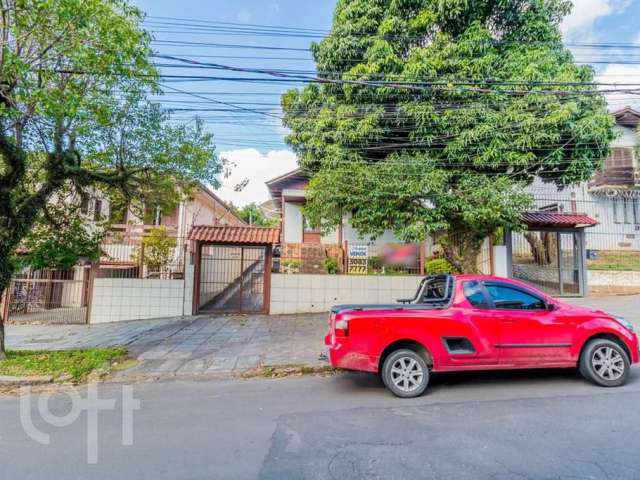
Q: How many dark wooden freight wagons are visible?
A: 0